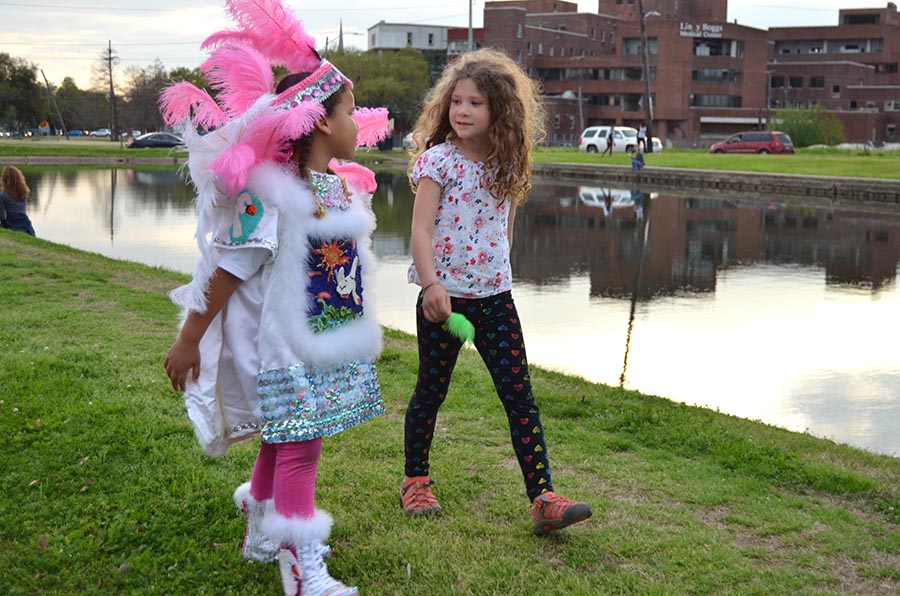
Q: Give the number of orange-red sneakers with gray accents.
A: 2